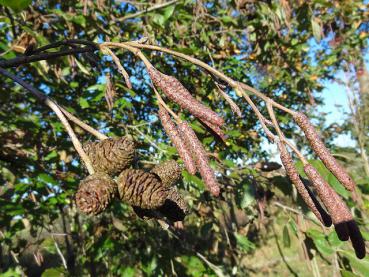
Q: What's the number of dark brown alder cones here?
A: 5